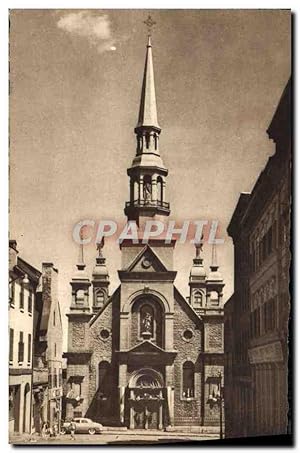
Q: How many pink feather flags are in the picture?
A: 0